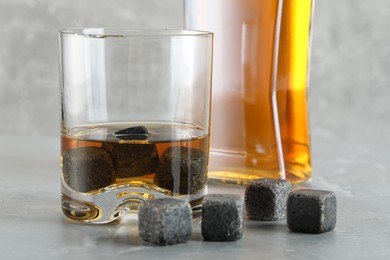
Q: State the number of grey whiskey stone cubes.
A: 7